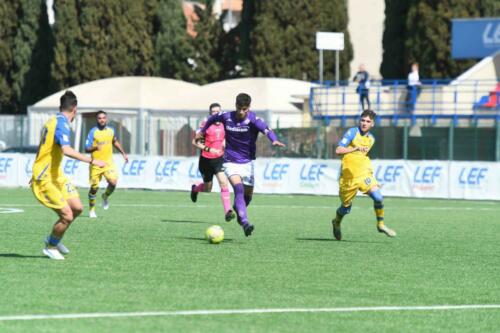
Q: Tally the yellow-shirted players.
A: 3